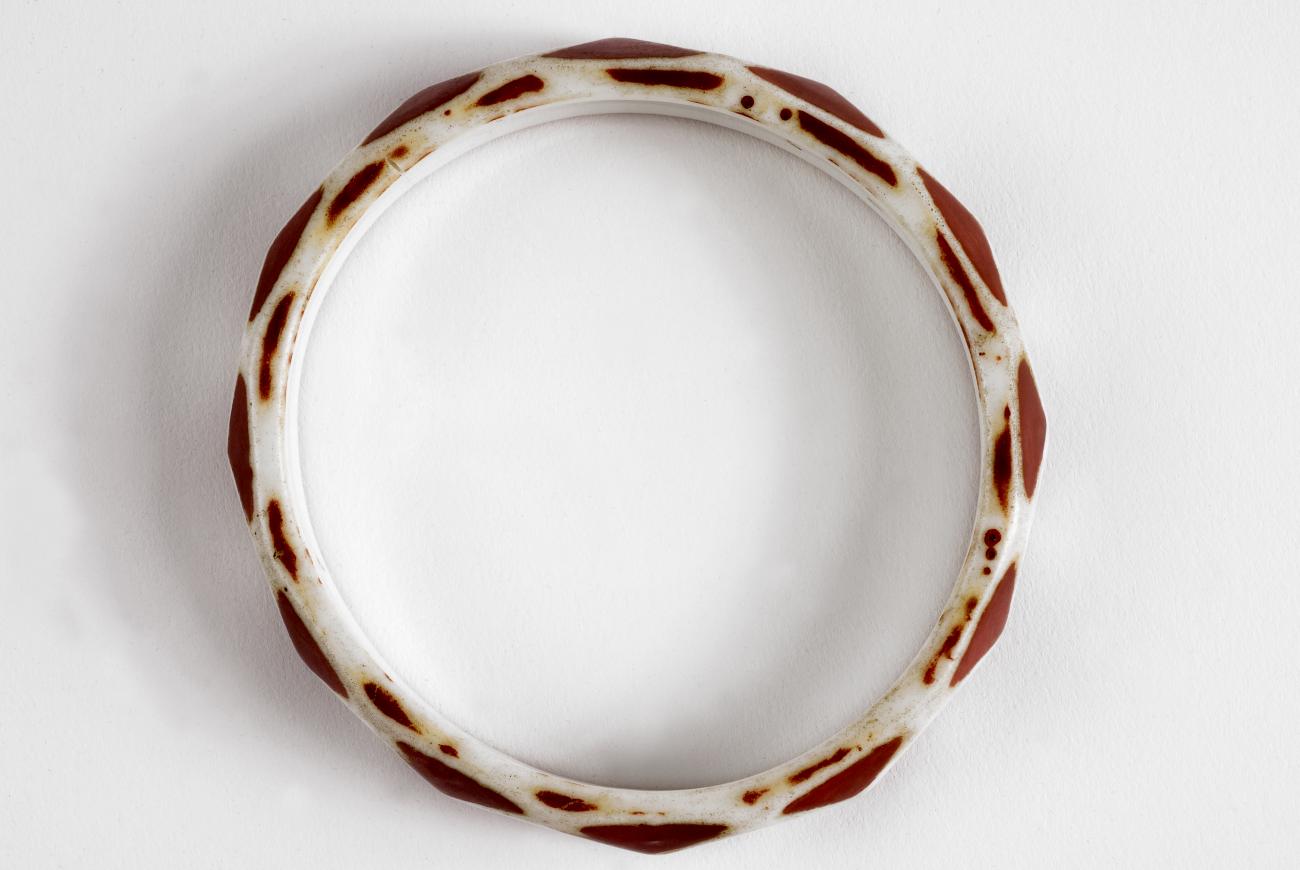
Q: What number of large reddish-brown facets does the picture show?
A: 12